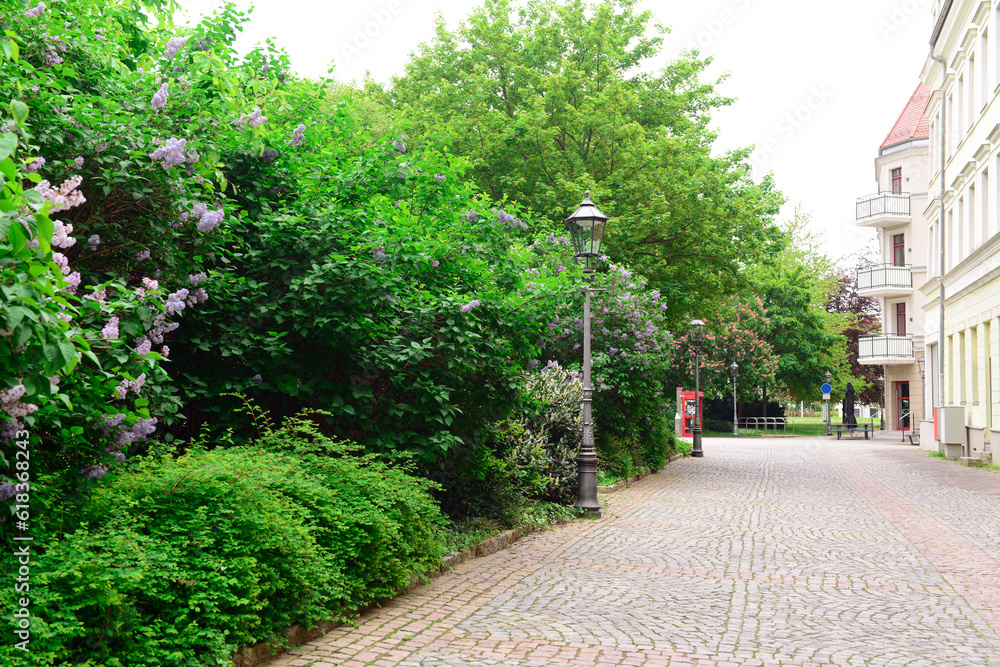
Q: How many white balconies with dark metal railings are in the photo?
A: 3